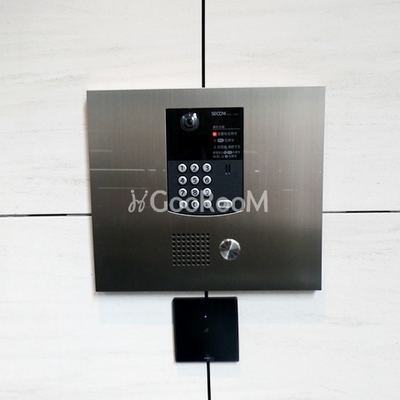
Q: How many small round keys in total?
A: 12